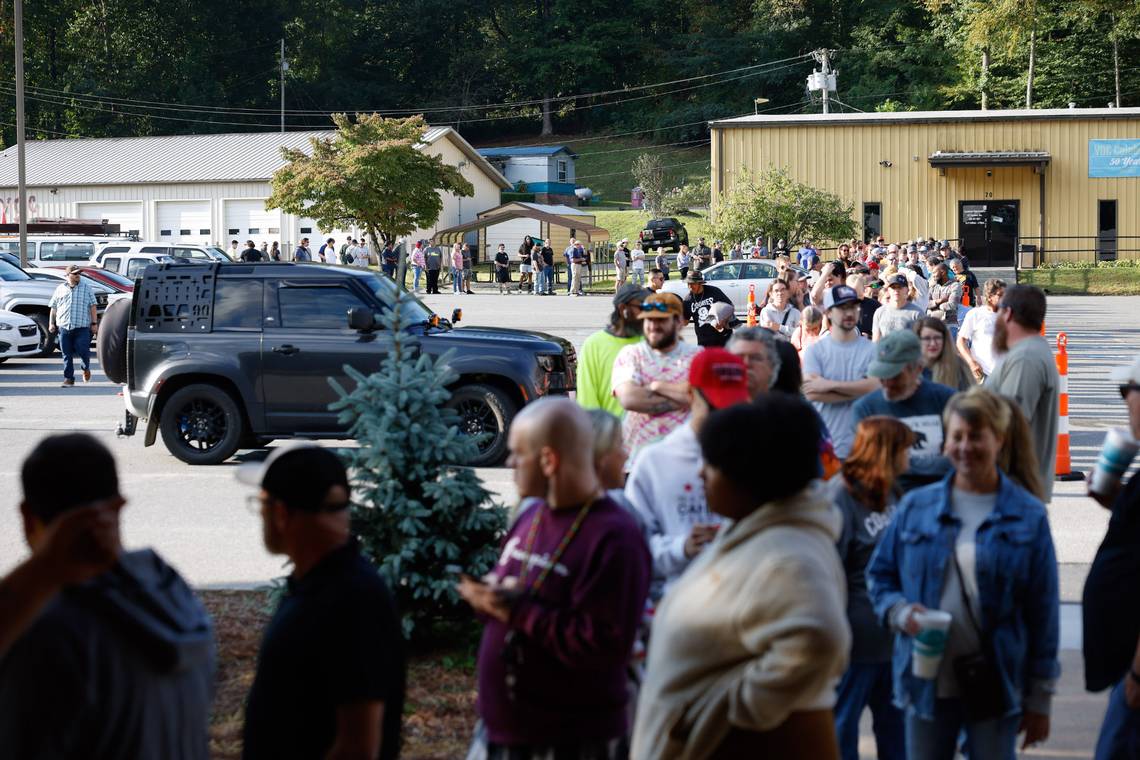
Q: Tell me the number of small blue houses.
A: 1